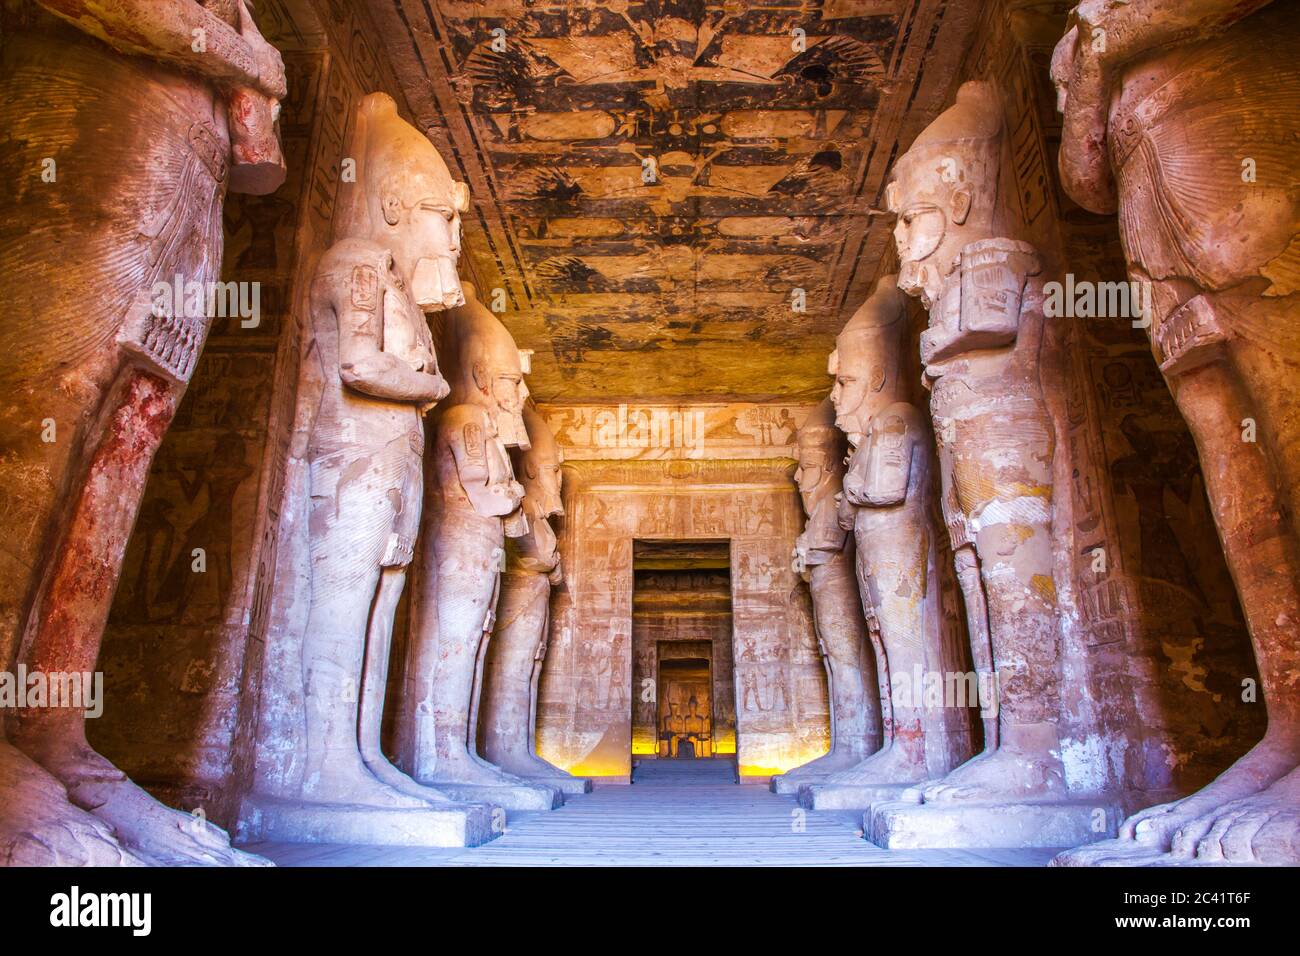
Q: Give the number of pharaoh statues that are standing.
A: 8